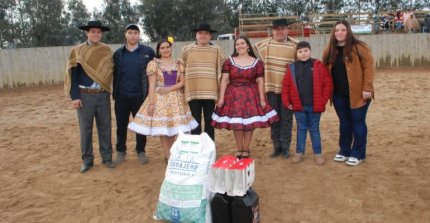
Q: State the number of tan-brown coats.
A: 1